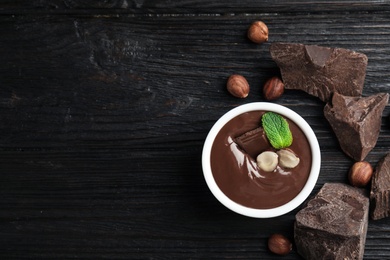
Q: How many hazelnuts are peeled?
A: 2